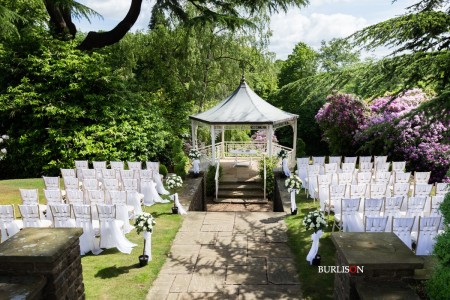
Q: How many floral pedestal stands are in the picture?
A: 6